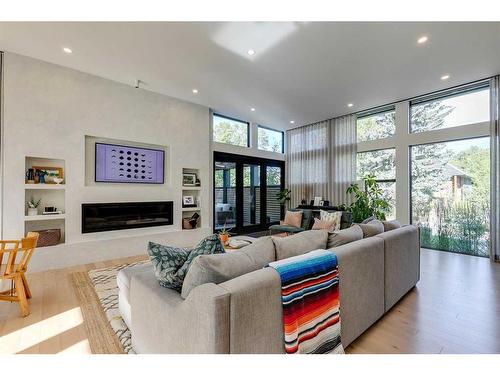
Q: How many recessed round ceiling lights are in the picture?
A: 8